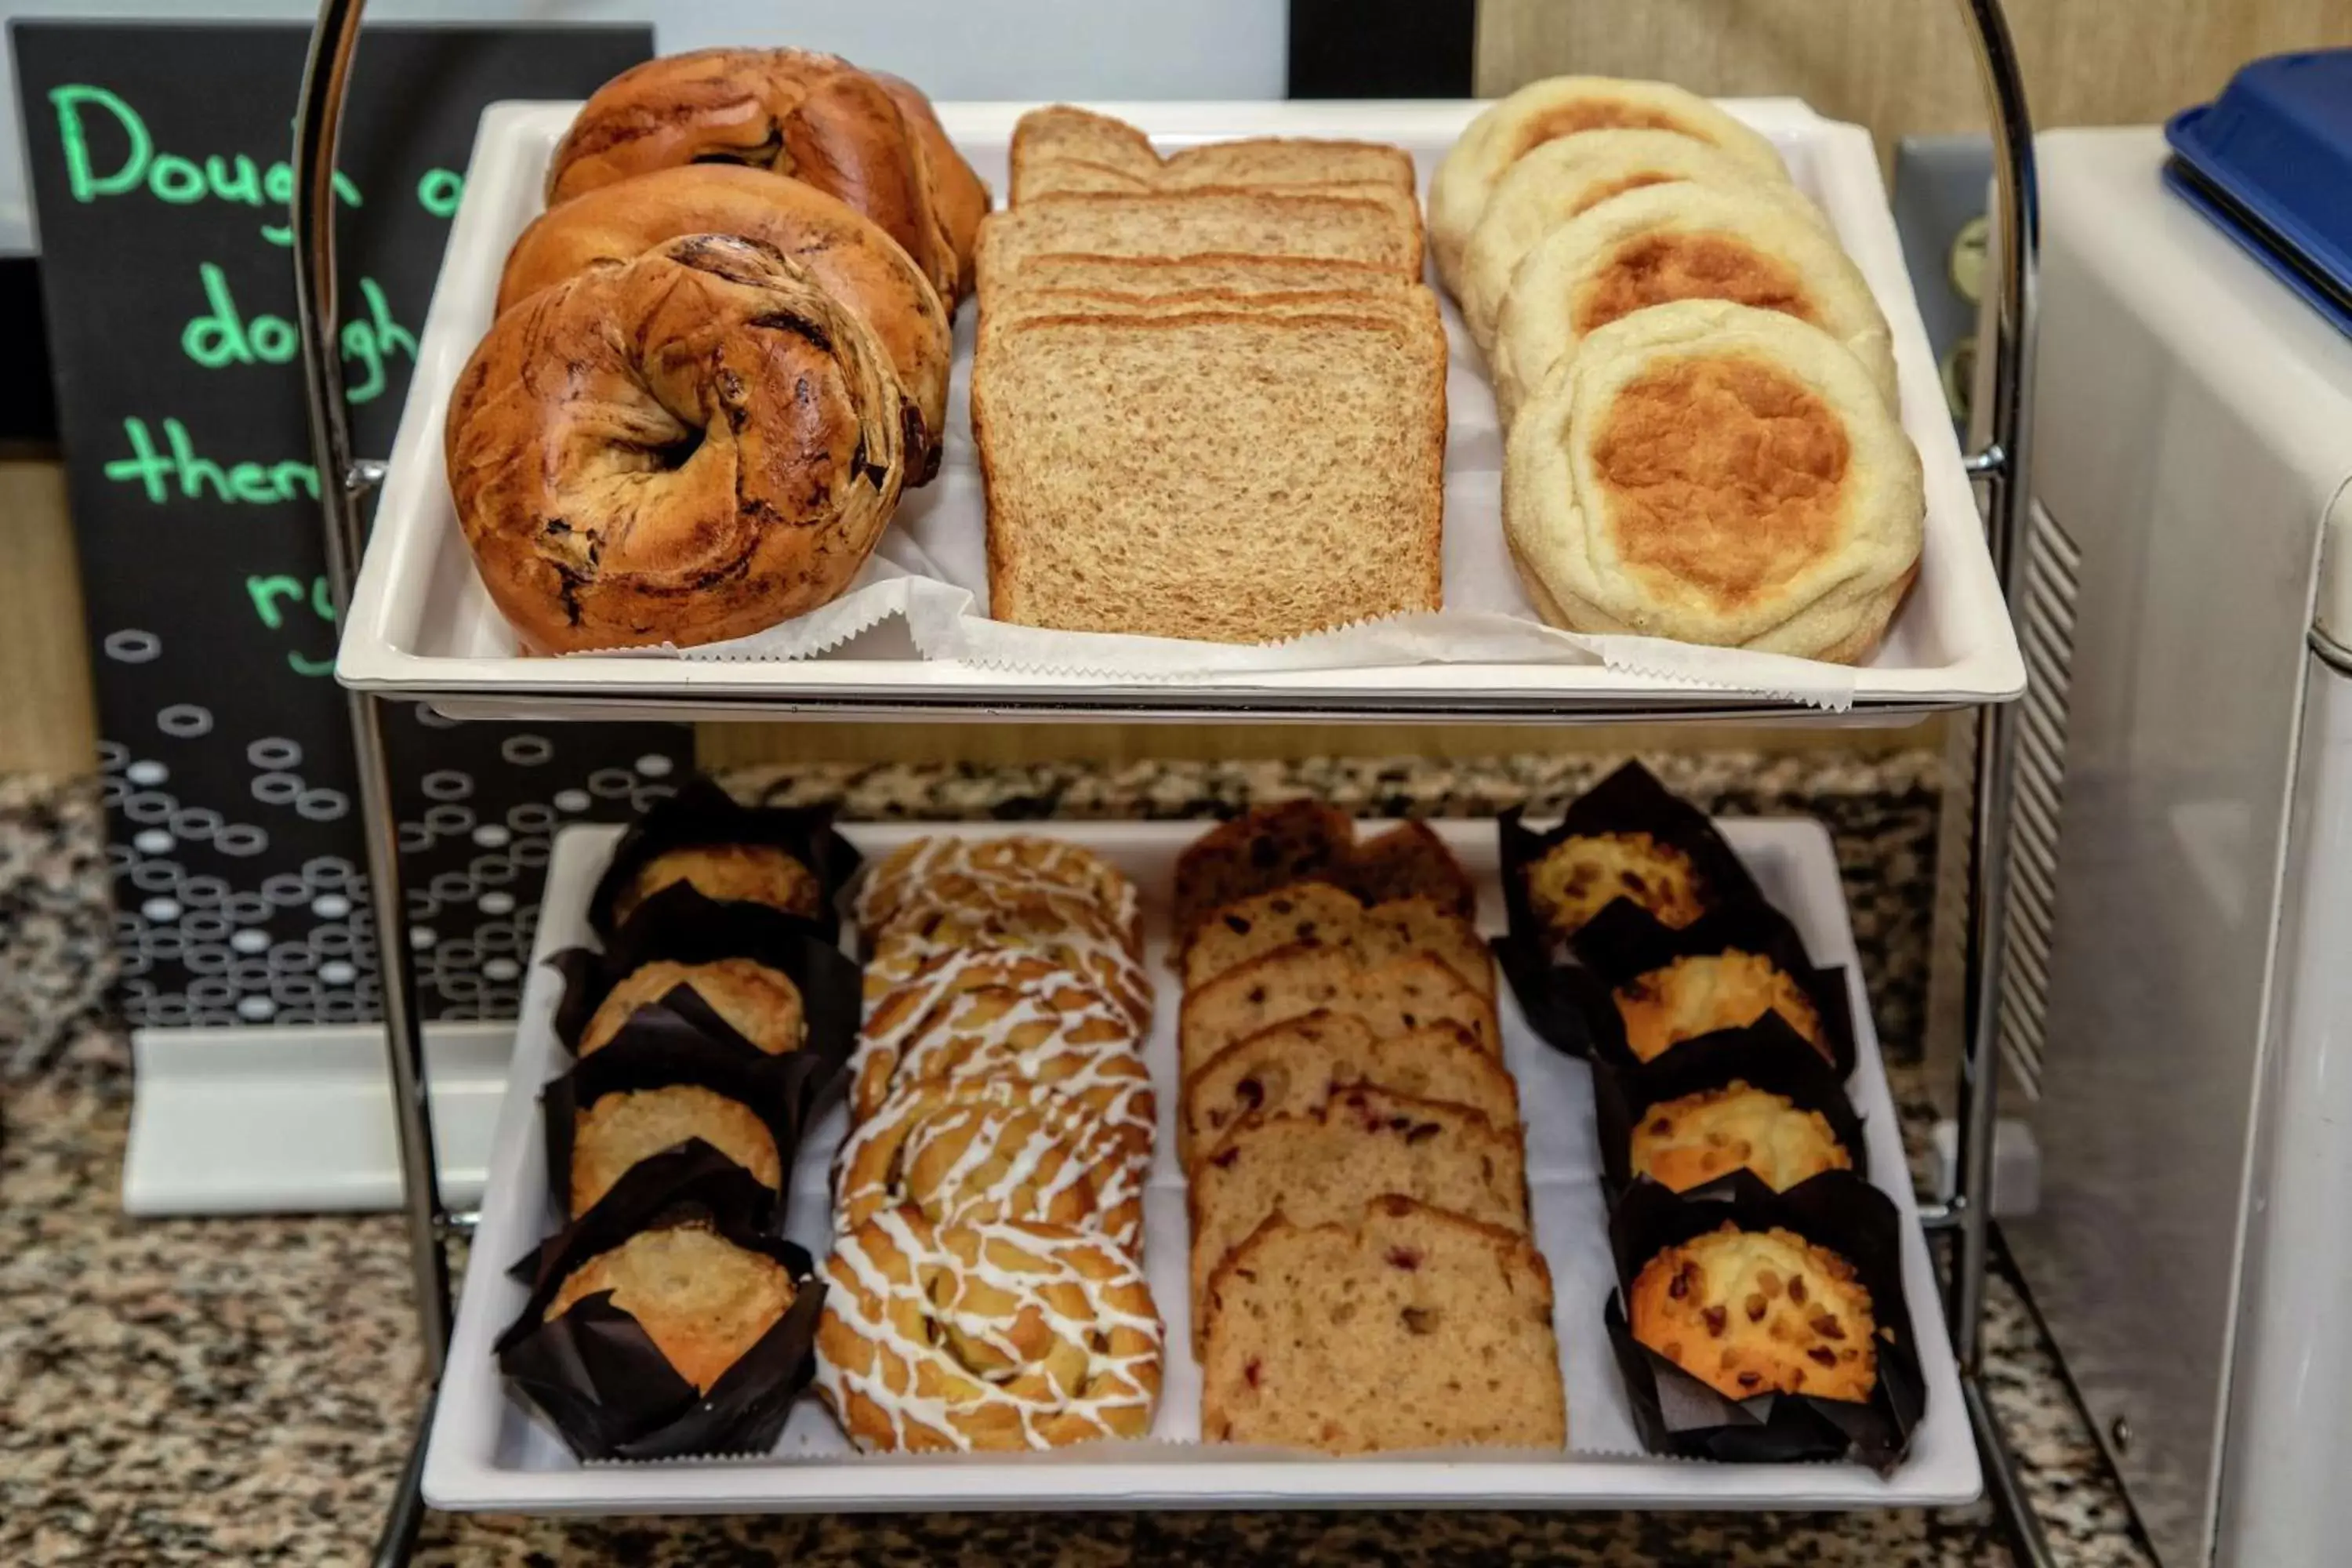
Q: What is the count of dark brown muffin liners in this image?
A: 8